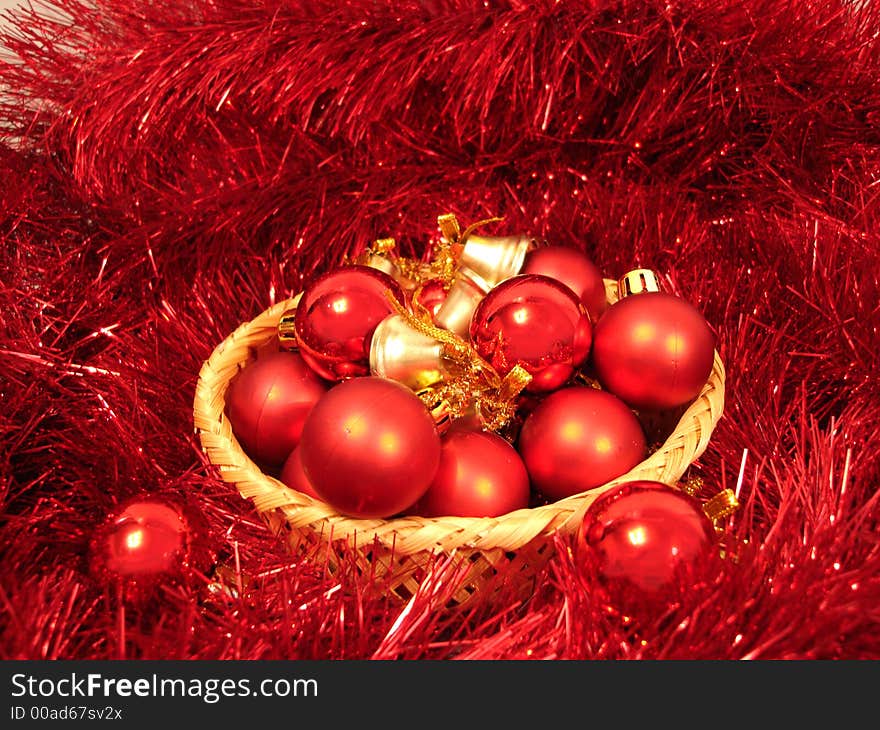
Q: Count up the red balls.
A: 12